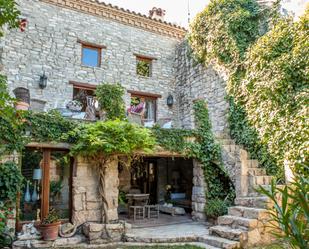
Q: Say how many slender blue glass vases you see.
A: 2